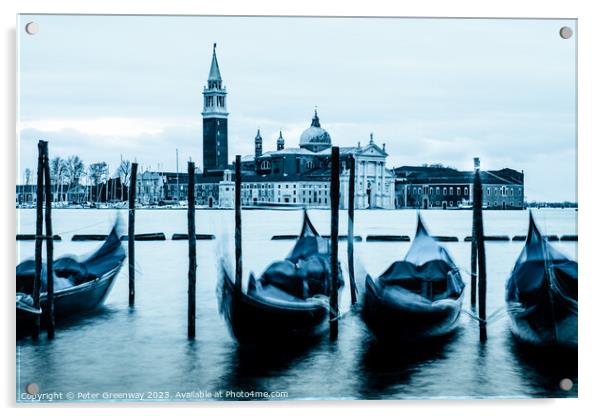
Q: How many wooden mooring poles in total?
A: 9